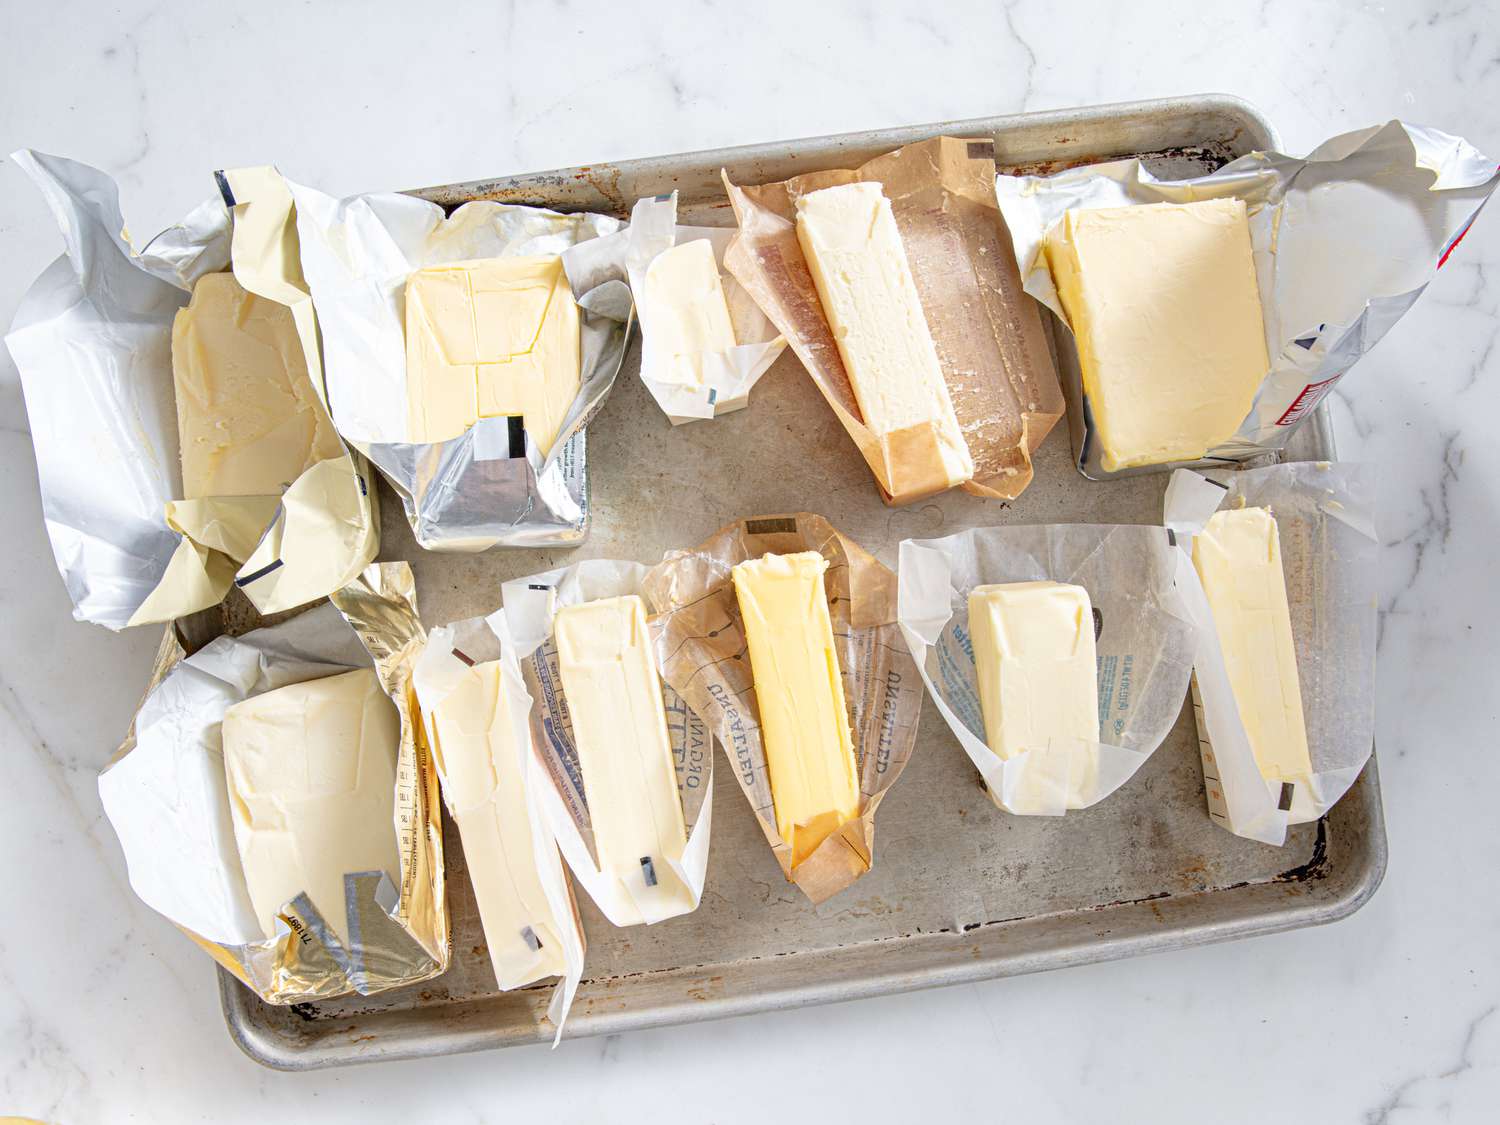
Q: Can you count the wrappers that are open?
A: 11